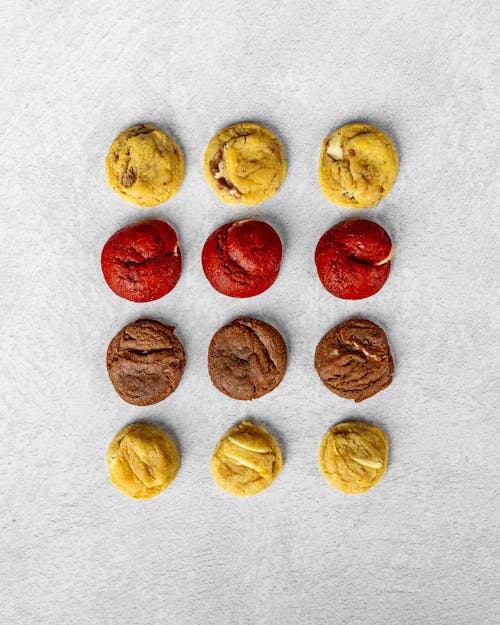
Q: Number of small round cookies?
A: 12